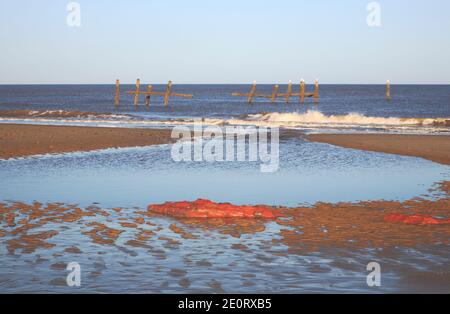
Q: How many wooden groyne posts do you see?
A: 10